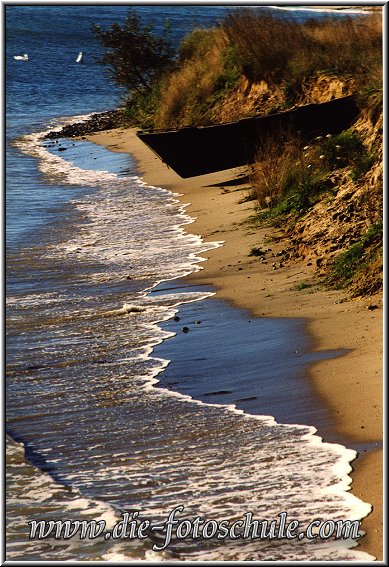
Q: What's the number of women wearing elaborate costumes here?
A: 0